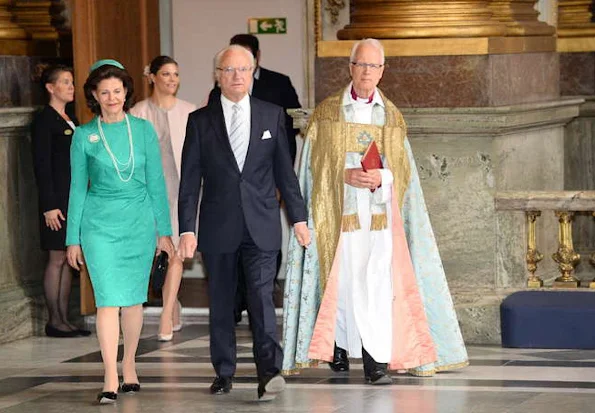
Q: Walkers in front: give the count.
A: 3